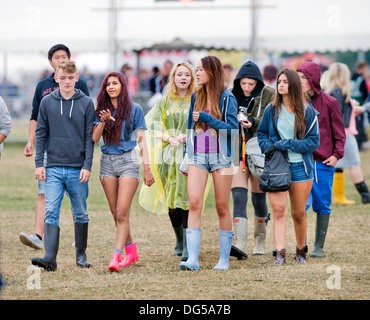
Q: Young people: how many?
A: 8